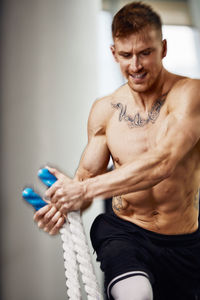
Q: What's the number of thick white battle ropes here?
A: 2